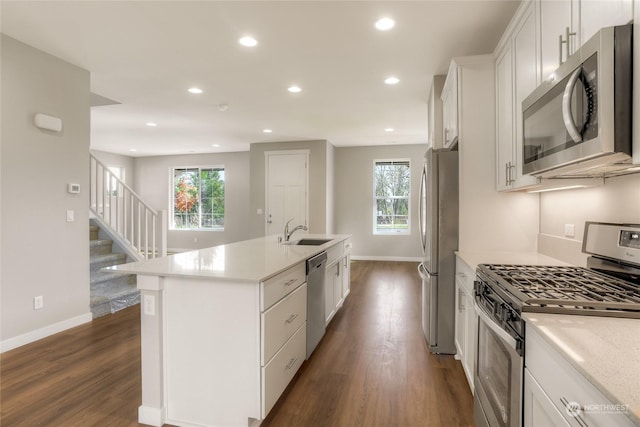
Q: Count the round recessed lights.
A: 10